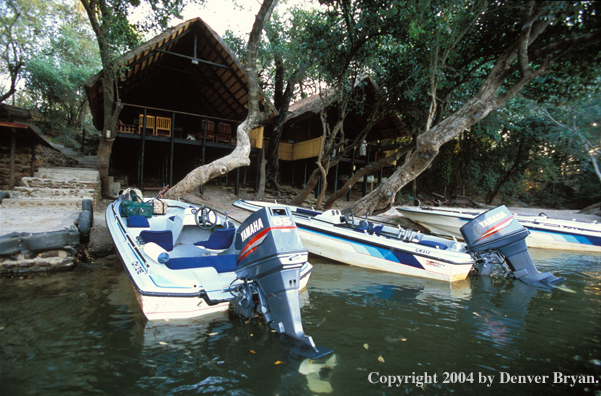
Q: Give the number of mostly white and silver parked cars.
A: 0